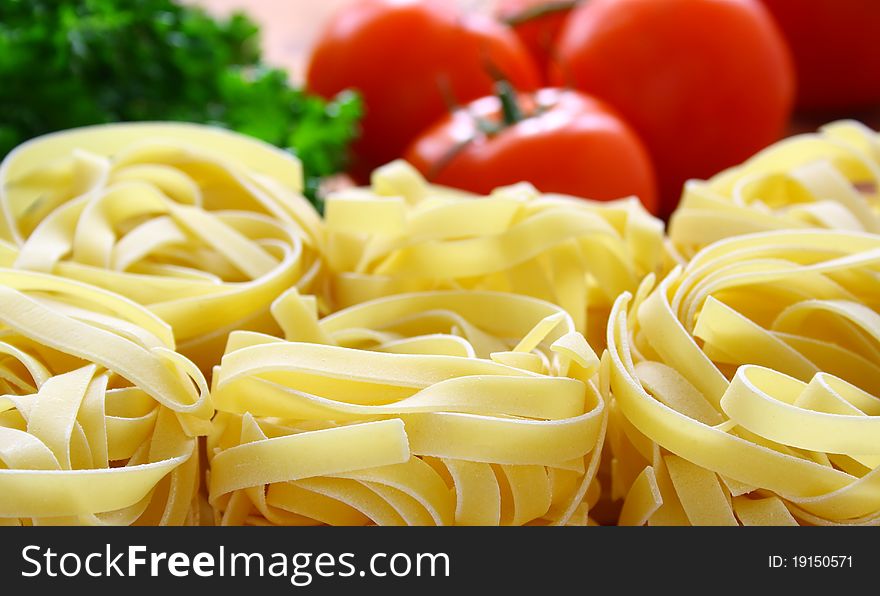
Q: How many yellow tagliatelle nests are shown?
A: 6